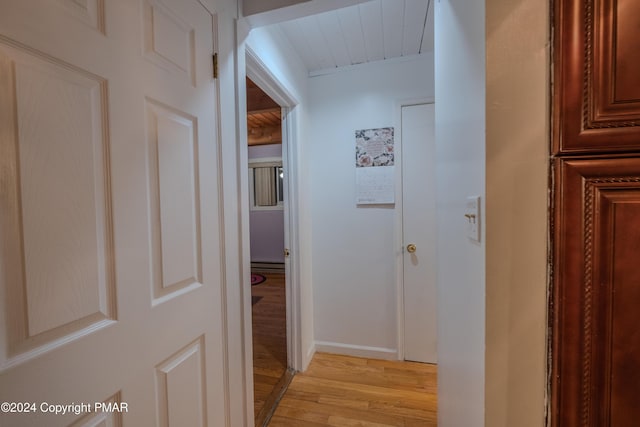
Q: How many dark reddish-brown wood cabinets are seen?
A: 2